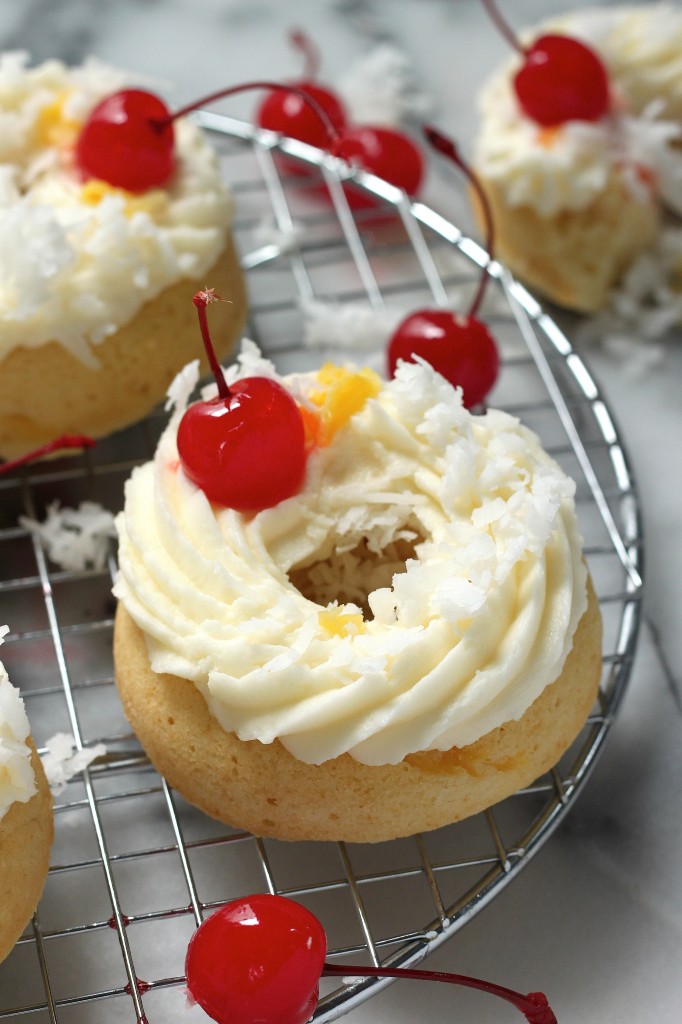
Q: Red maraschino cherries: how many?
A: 7